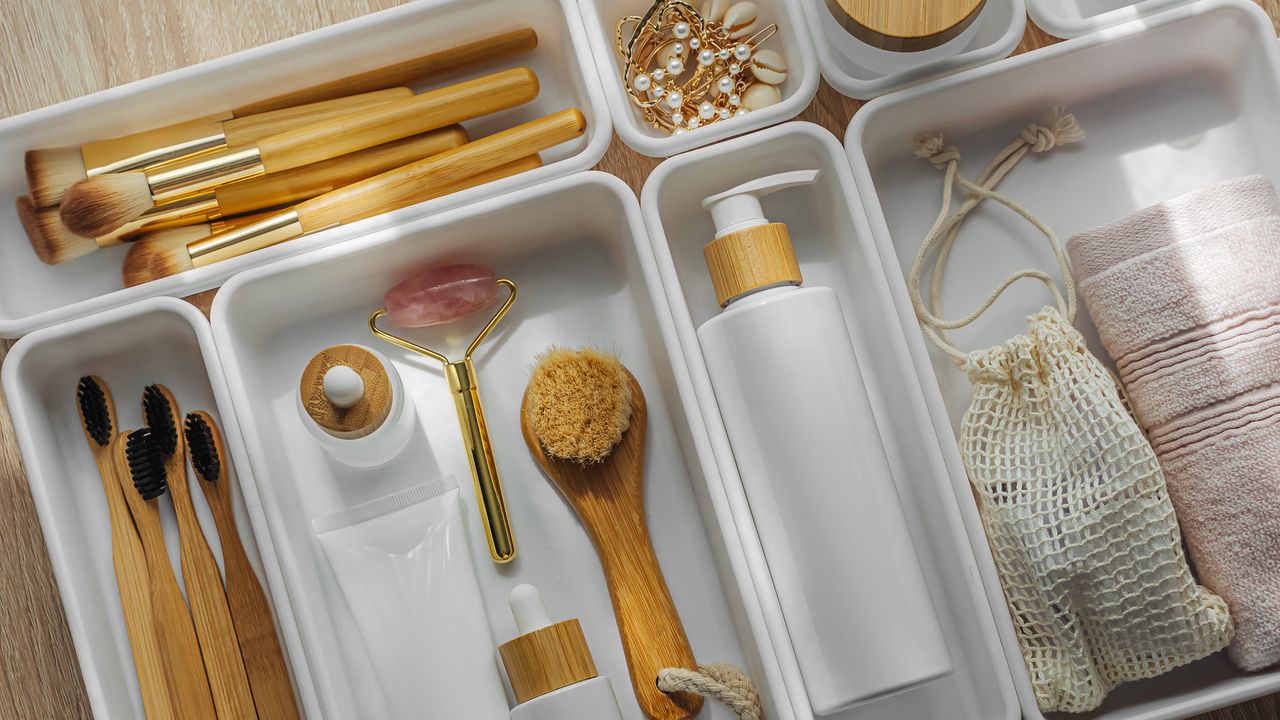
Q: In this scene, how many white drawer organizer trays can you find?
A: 8